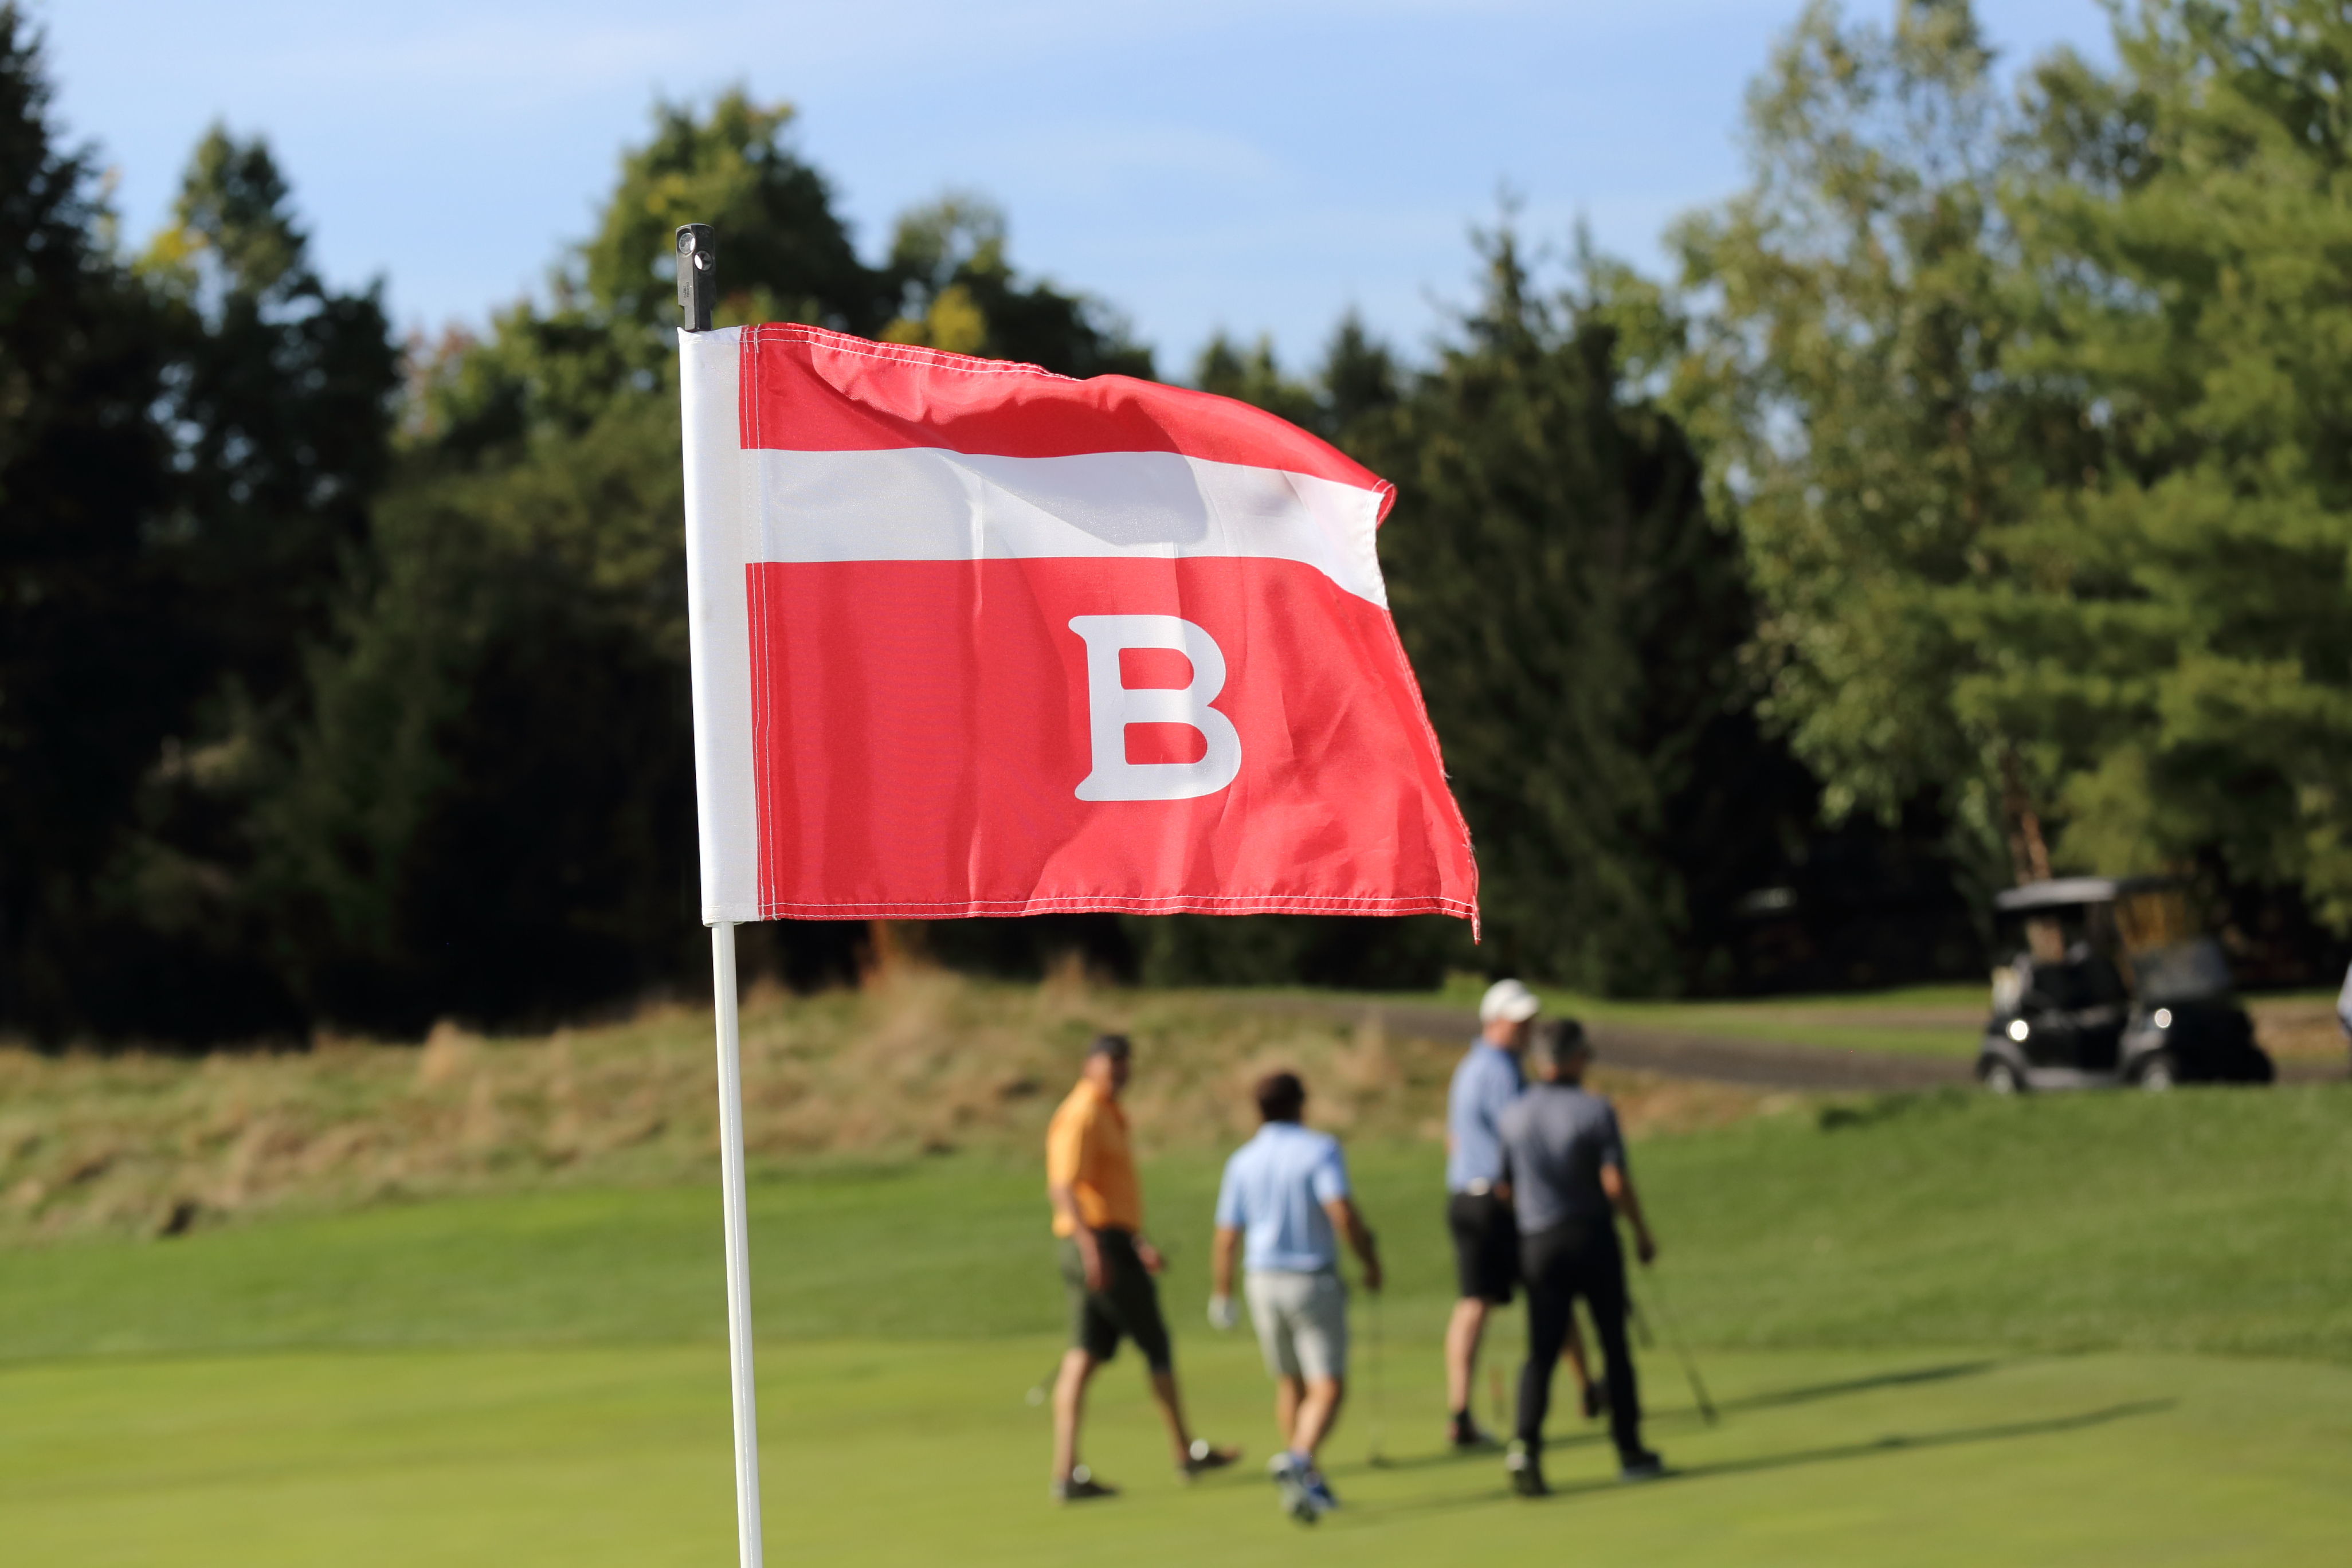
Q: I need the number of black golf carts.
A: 1